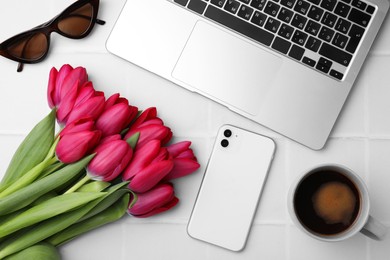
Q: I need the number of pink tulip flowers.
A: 9